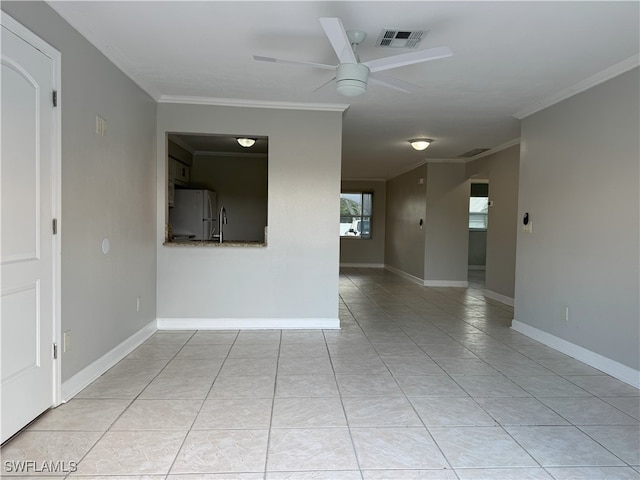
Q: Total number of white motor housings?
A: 1